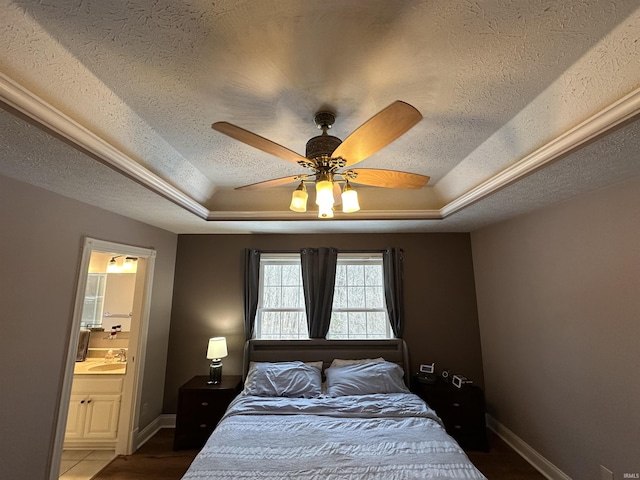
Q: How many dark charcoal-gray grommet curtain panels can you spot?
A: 3